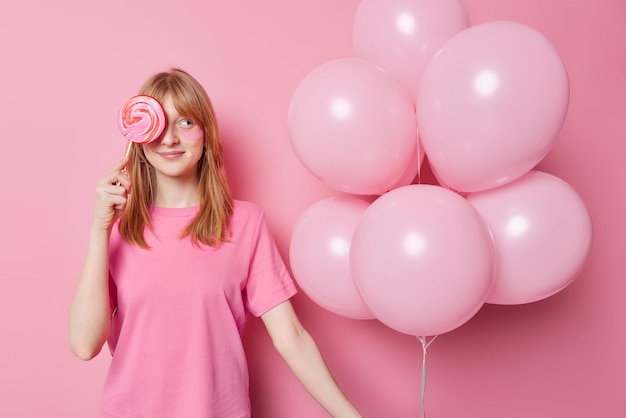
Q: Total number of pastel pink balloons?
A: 6